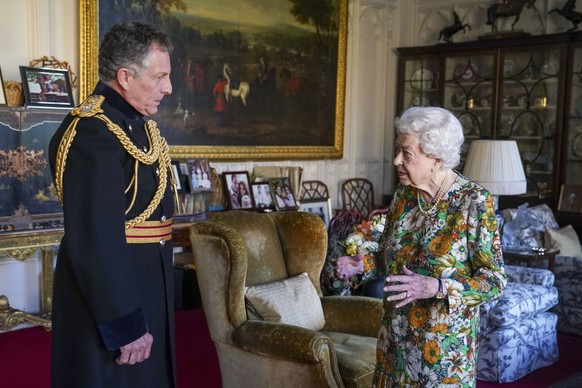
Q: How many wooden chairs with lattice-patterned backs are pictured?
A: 2